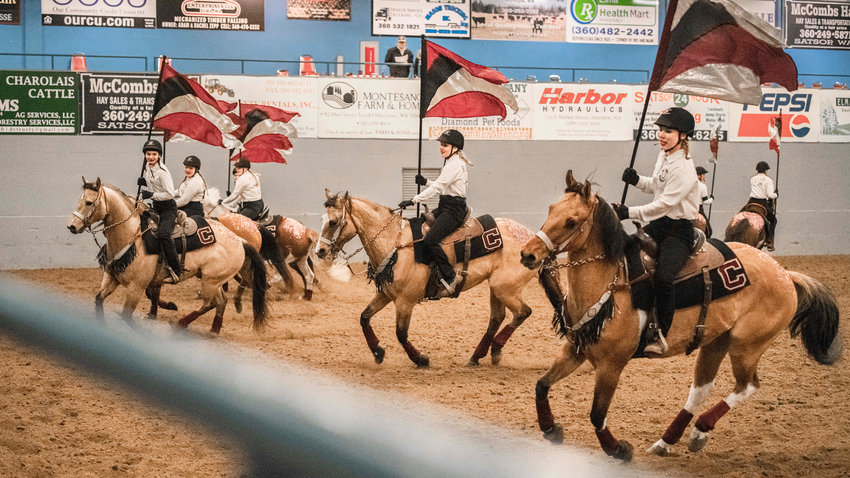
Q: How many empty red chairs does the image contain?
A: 3